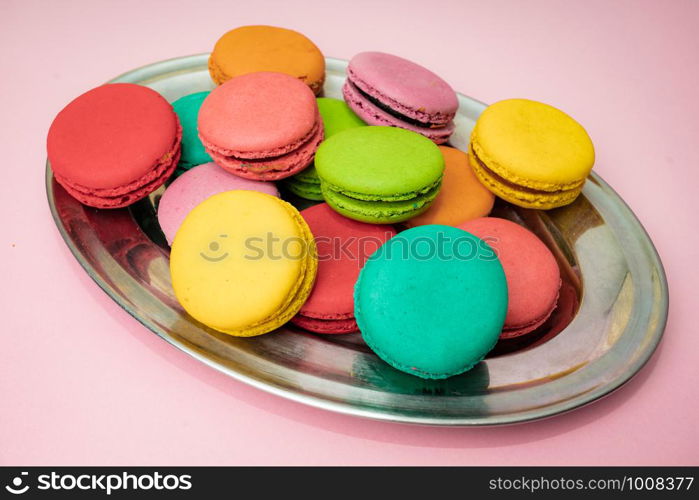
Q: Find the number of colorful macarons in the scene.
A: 14